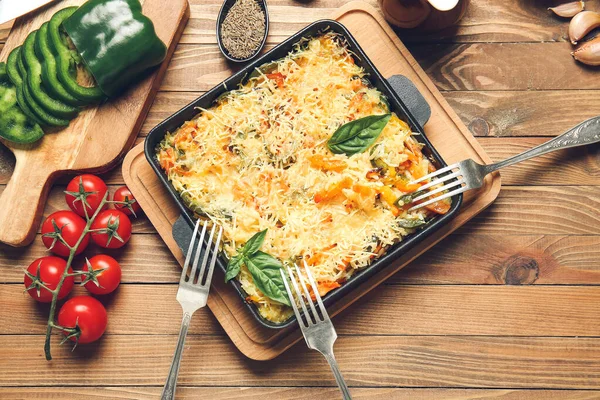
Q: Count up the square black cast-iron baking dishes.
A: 1